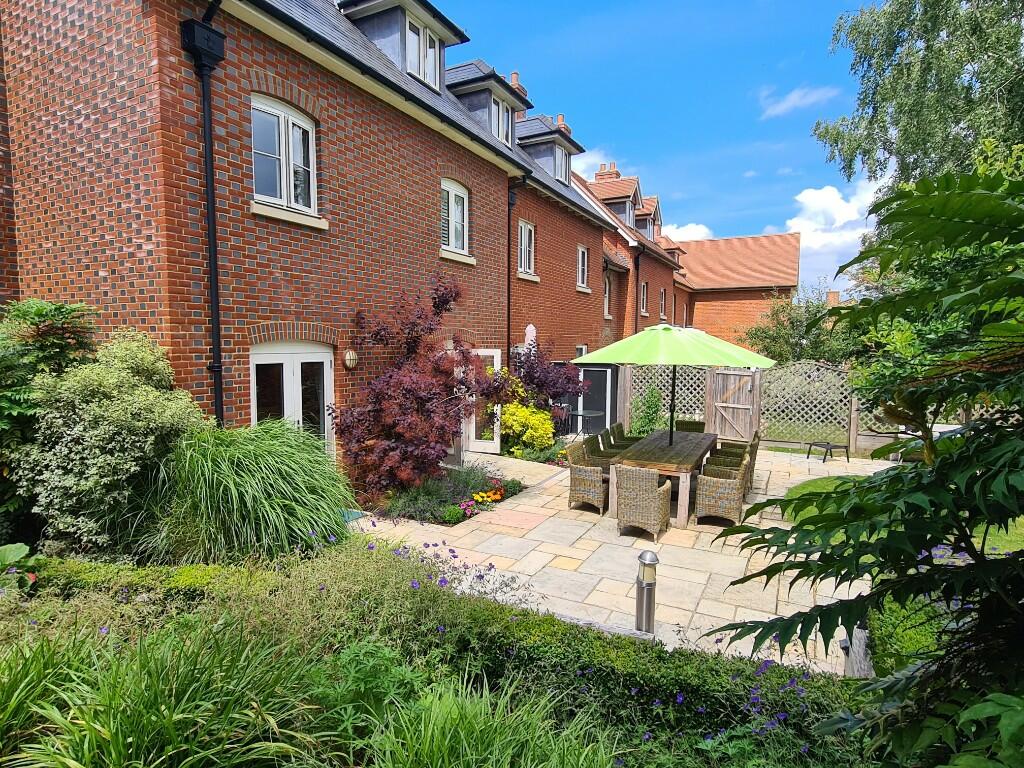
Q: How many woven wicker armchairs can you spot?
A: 10